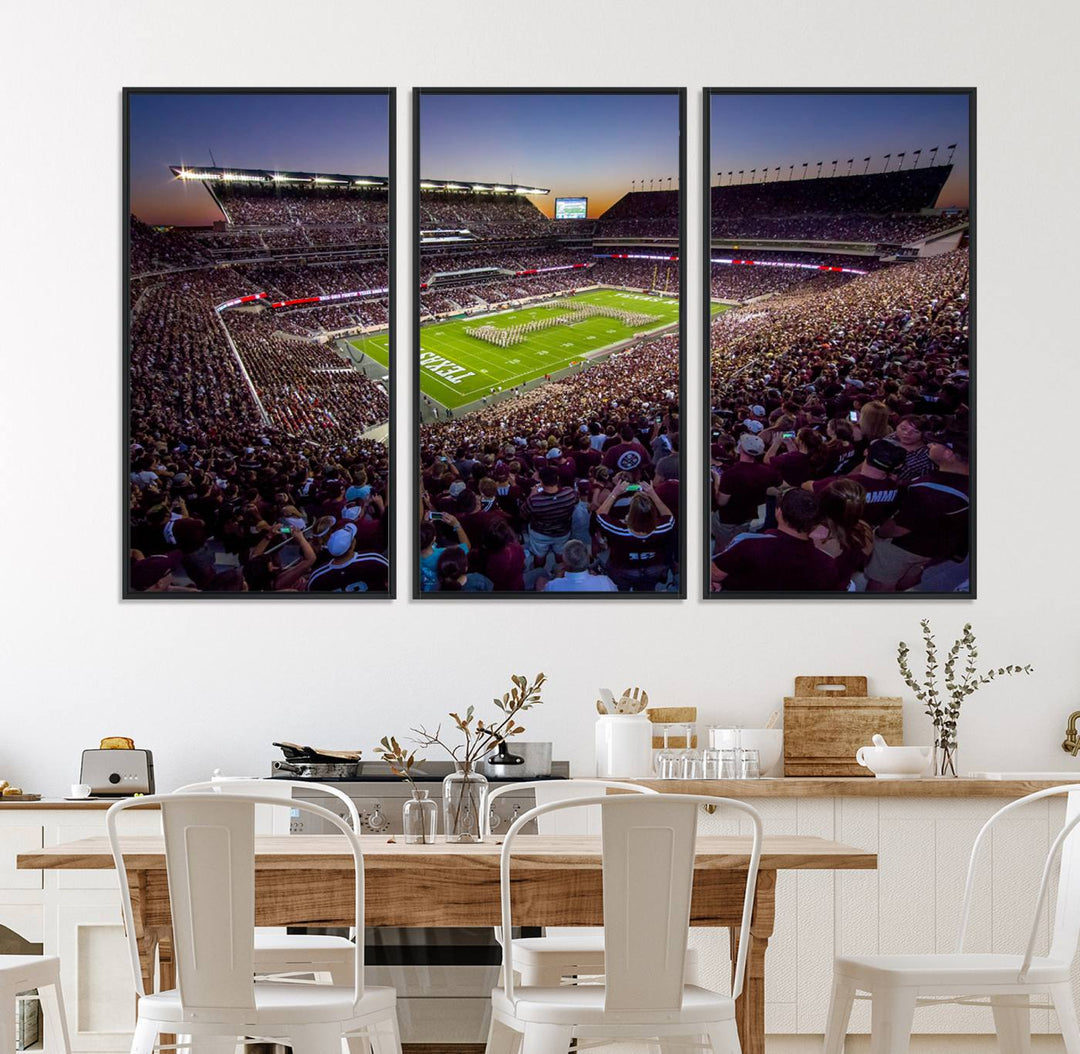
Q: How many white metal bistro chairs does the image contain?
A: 6